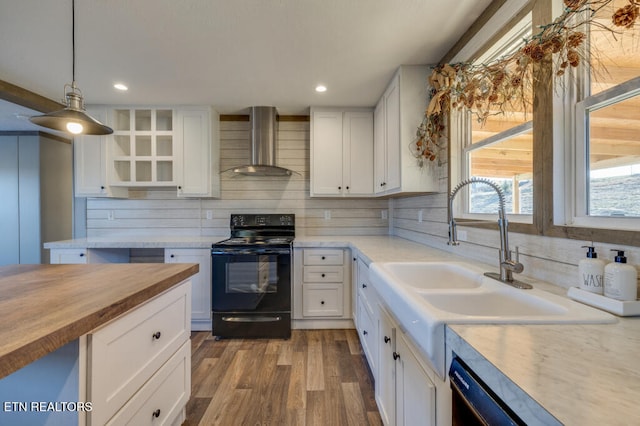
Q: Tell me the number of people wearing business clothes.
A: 0